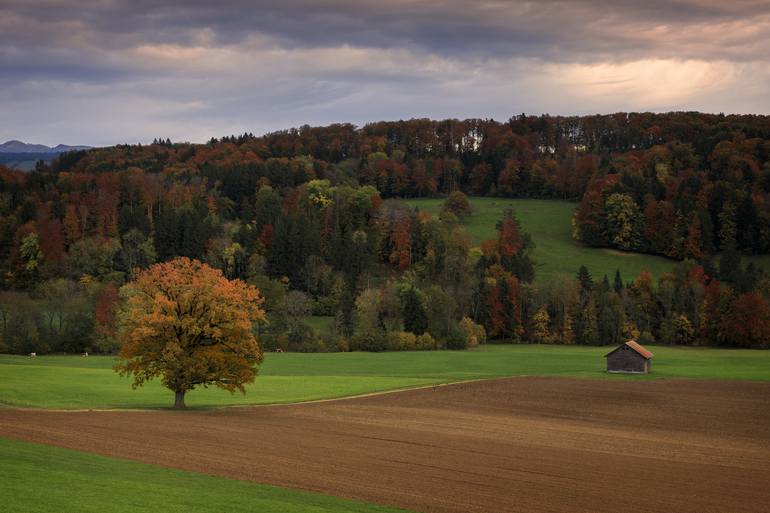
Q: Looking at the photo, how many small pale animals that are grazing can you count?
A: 3